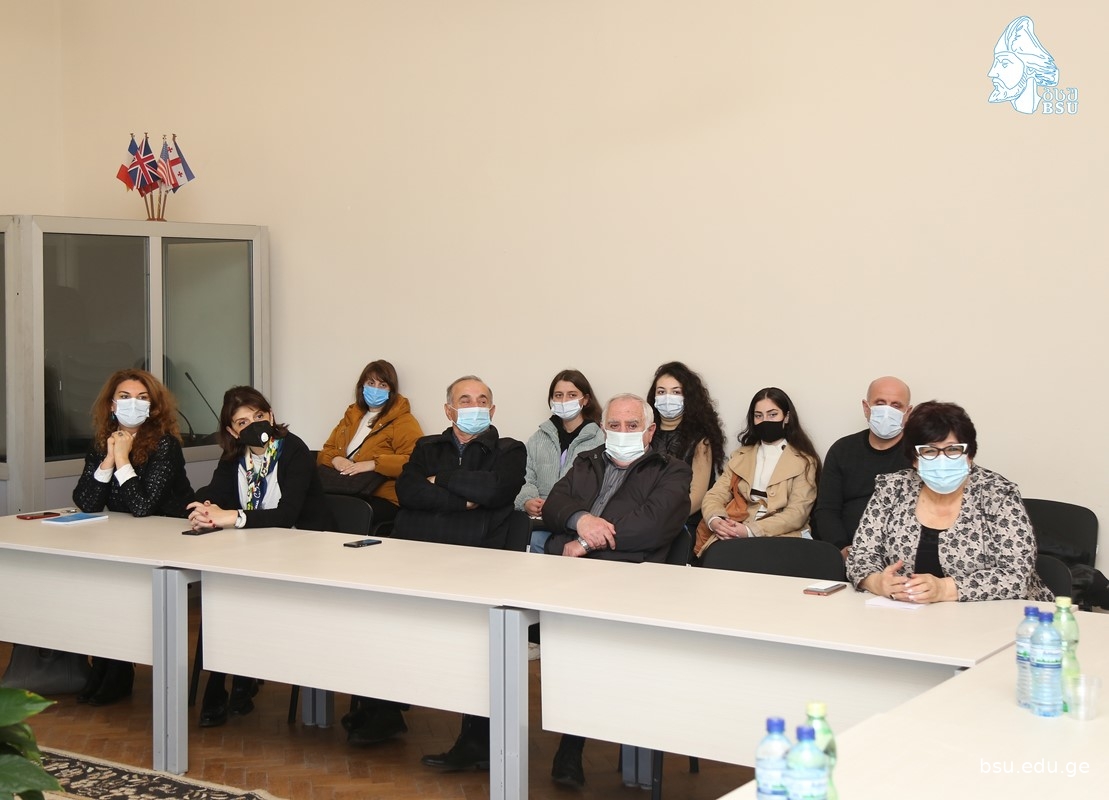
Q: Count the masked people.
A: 10